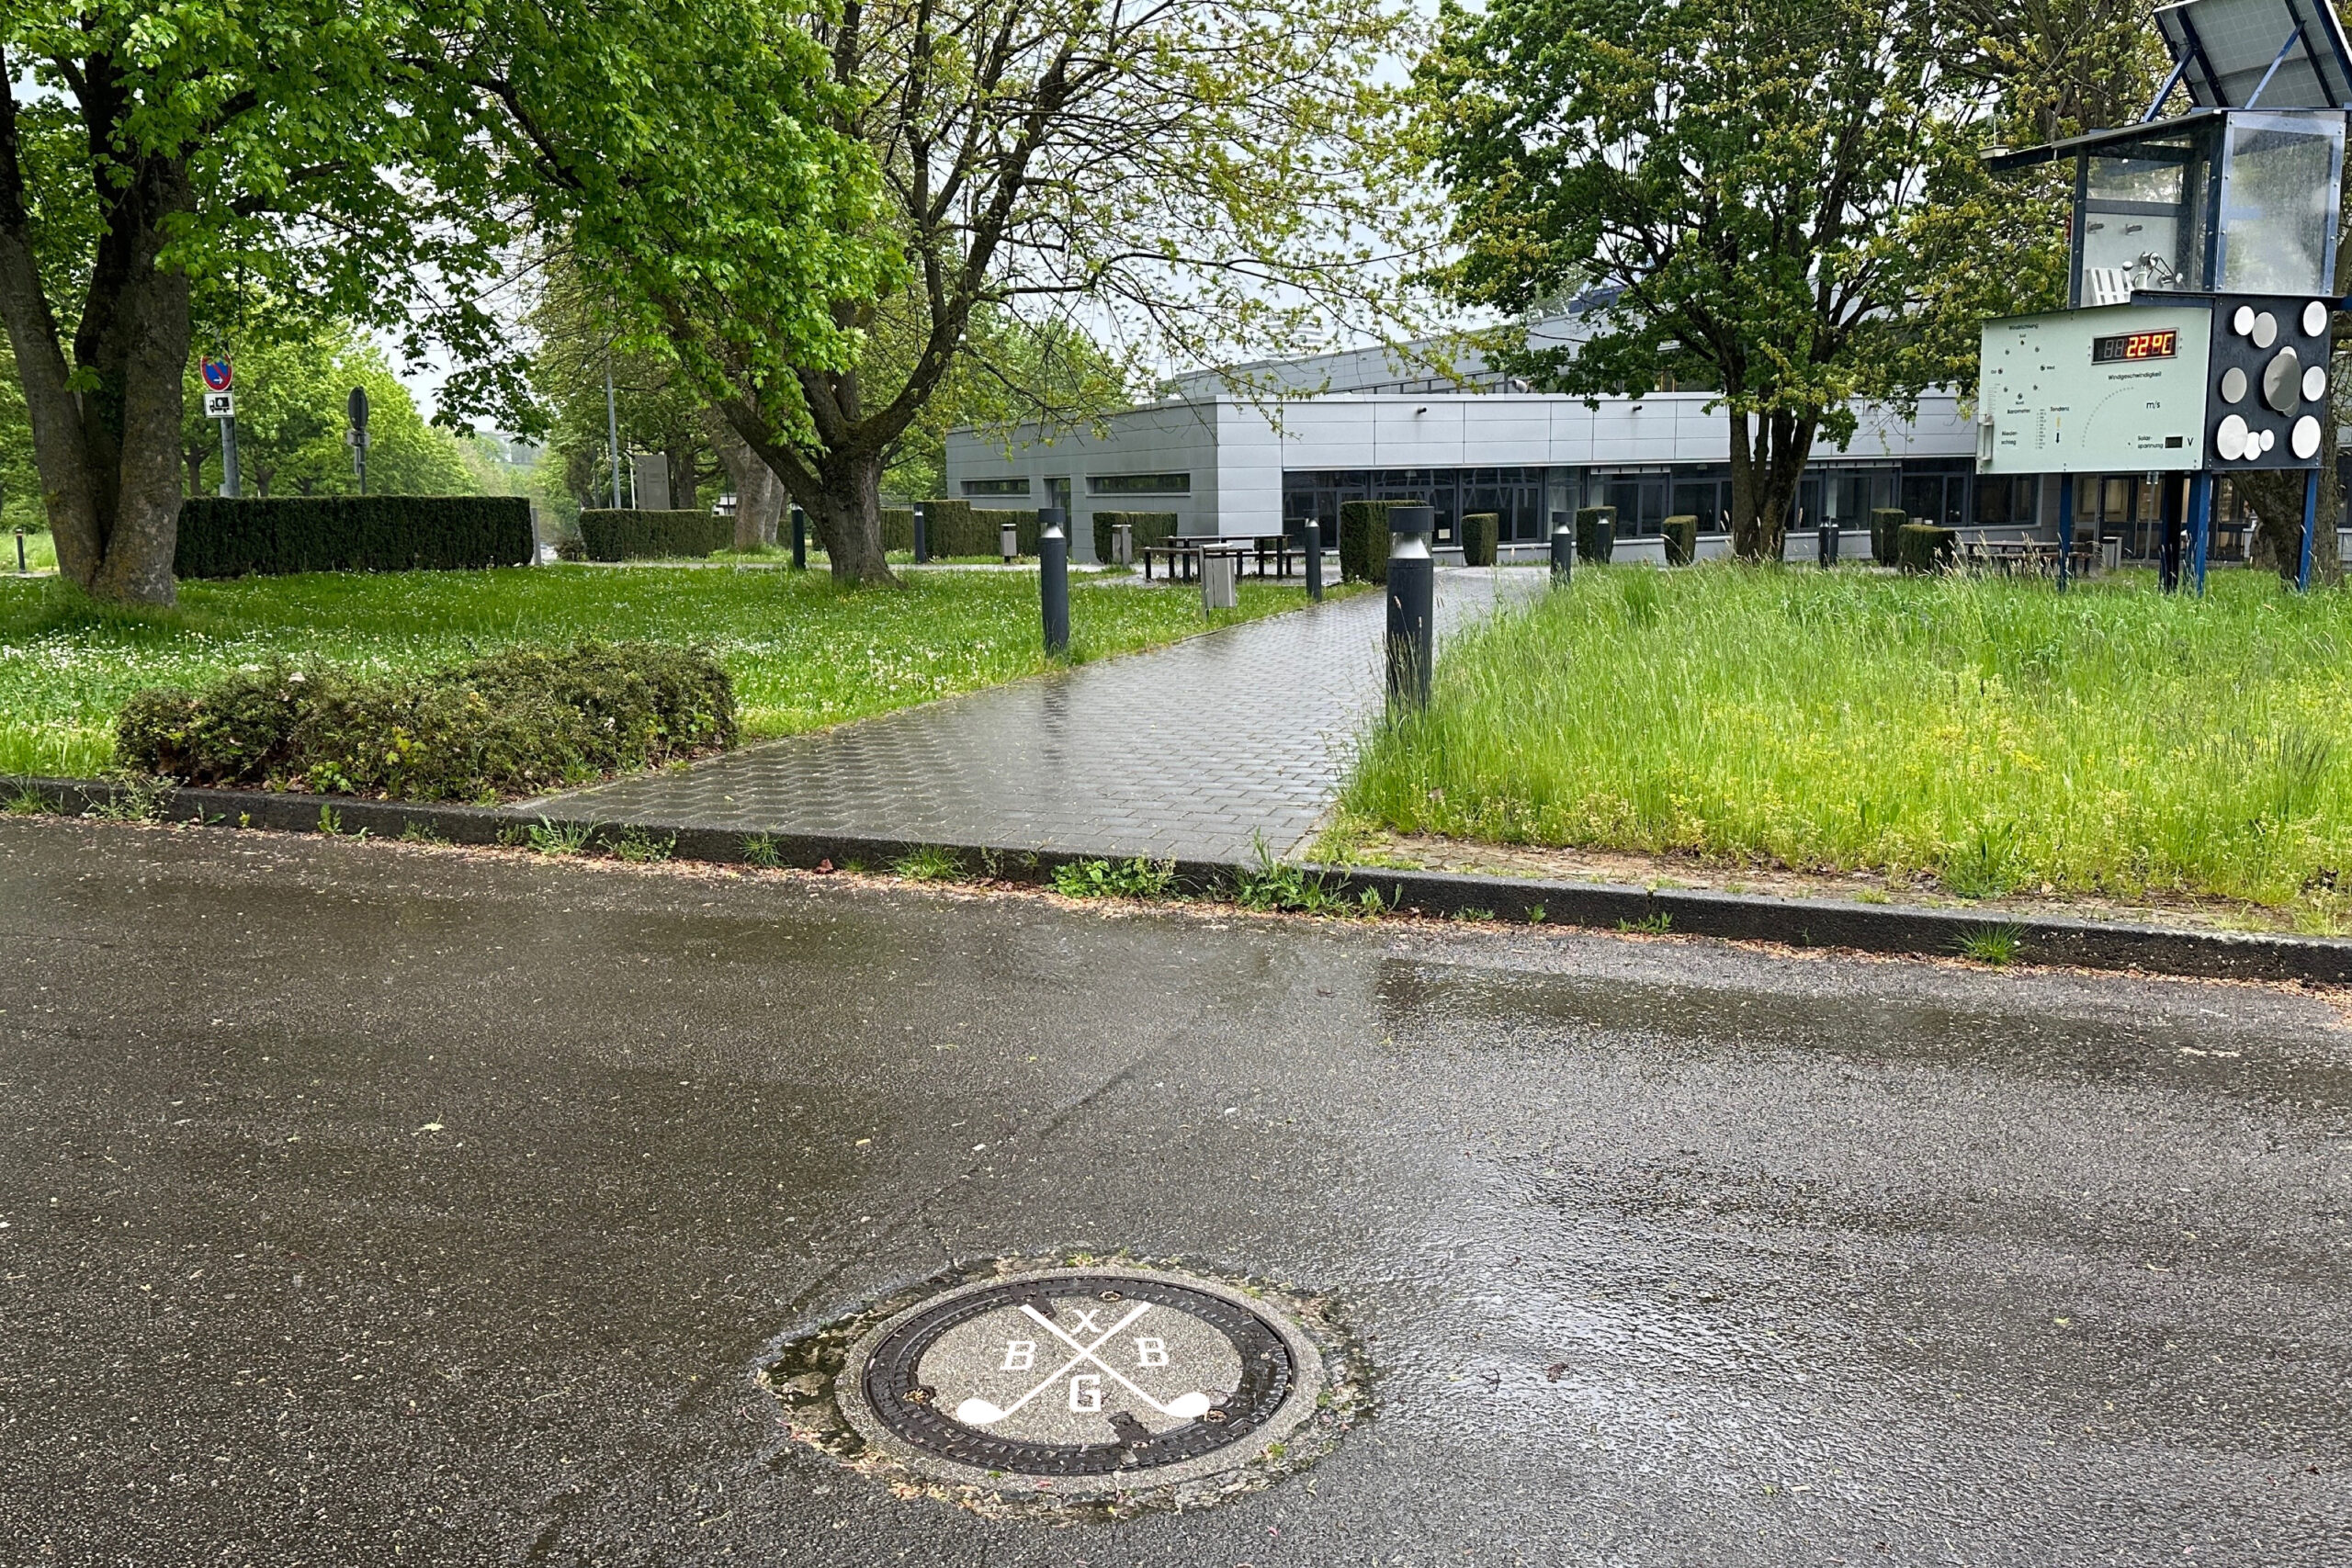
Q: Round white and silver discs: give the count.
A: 12